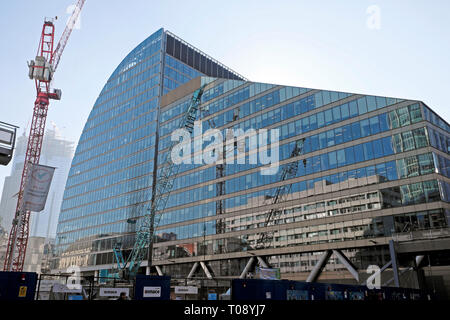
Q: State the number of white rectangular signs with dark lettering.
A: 3